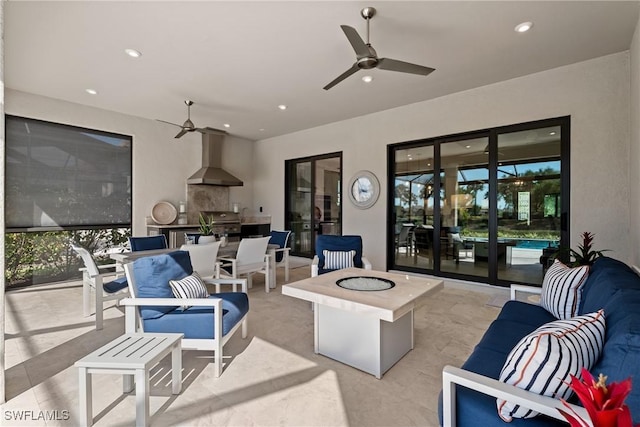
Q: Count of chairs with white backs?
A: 3